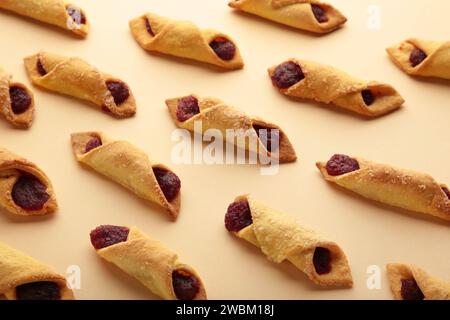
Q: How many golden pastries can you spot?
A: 15